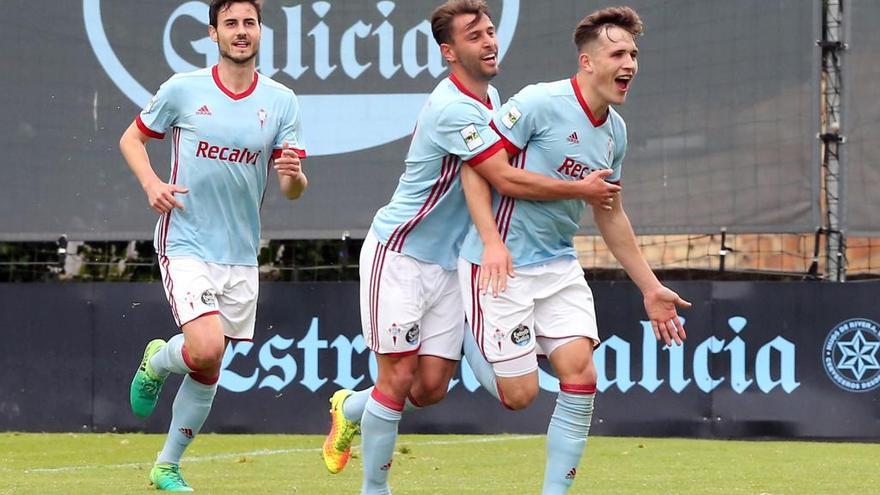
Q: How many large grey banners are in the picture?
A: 2